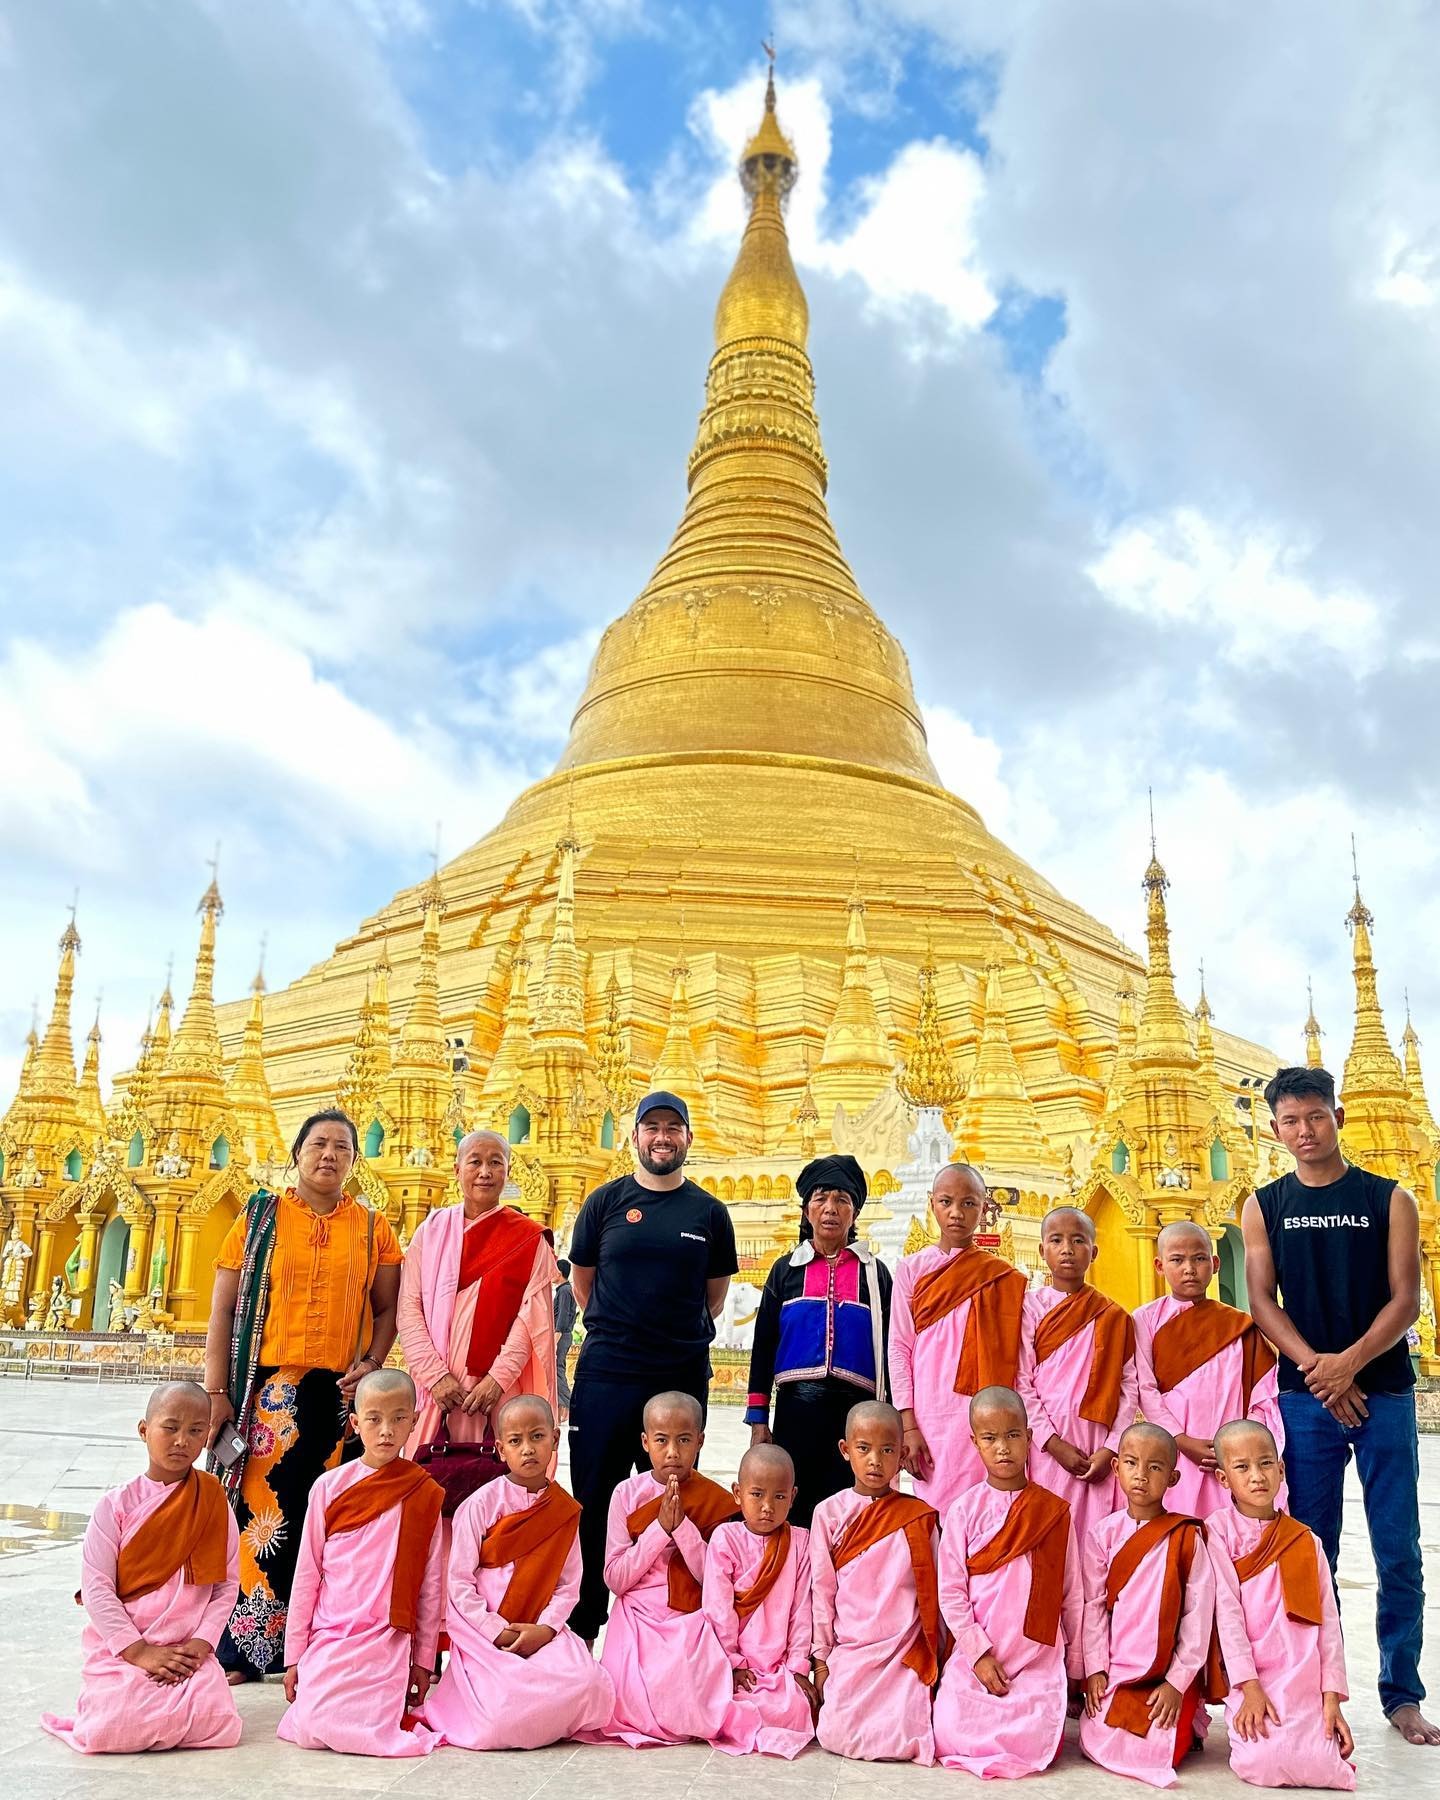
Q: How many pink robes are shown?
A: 13